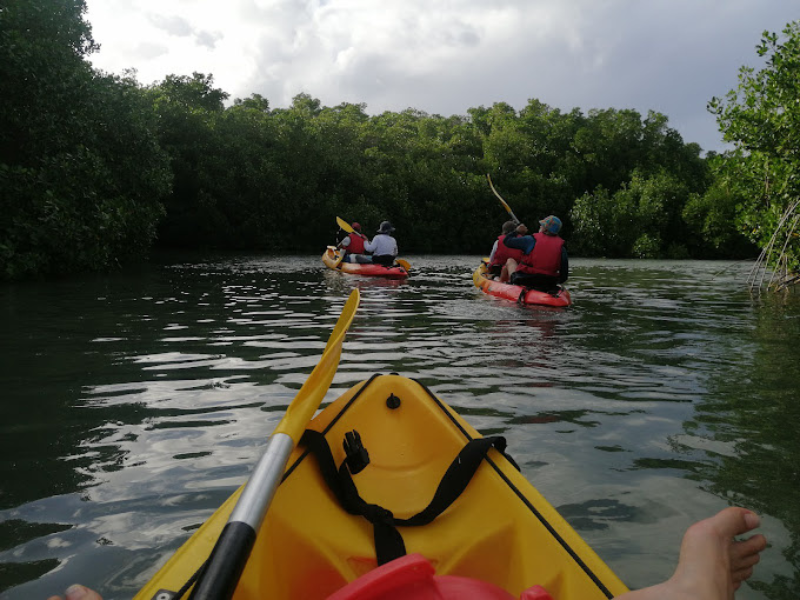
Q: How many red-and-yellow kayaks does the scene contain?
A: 2